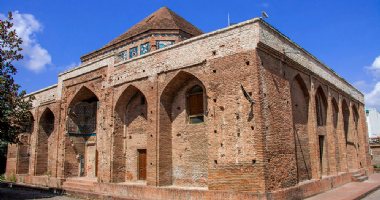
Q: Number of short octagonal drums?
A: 1